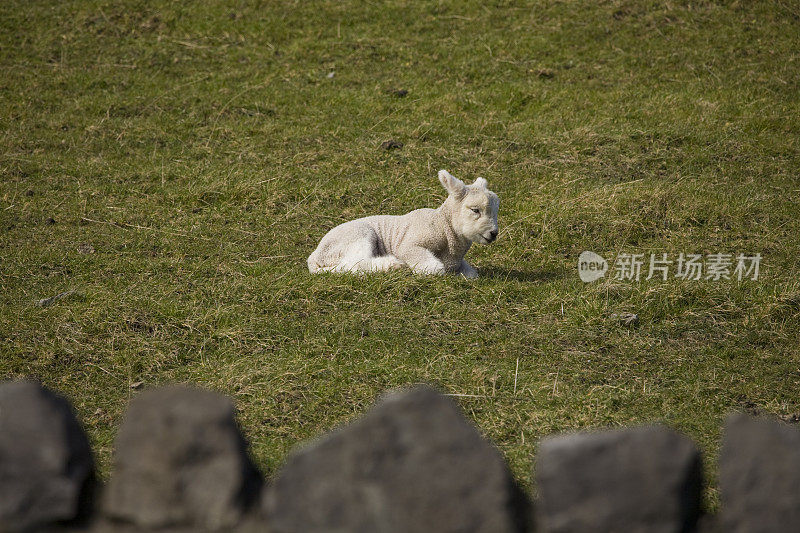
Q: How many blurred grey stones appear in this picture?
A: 5